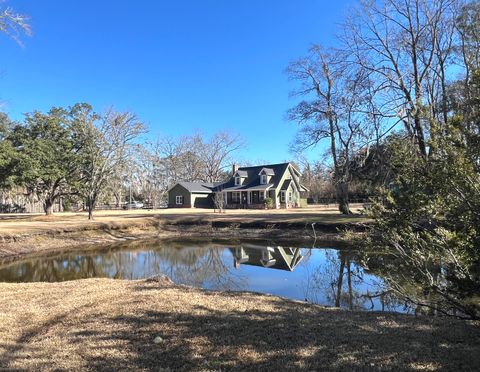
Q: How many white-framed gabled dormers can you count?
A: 2